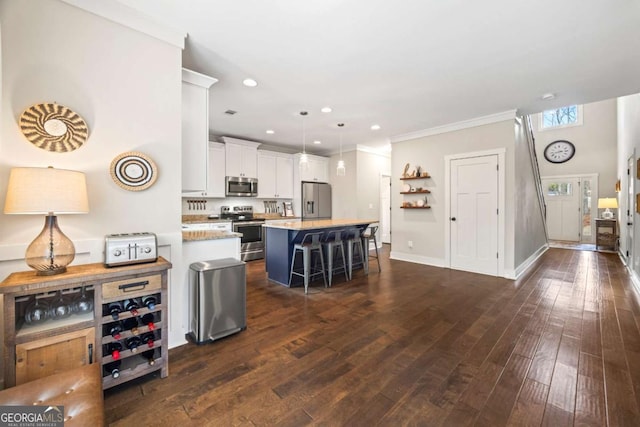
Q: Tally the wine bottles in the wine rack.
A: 11